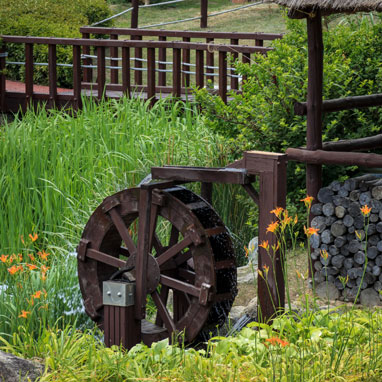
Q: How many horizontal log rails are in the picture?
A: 3